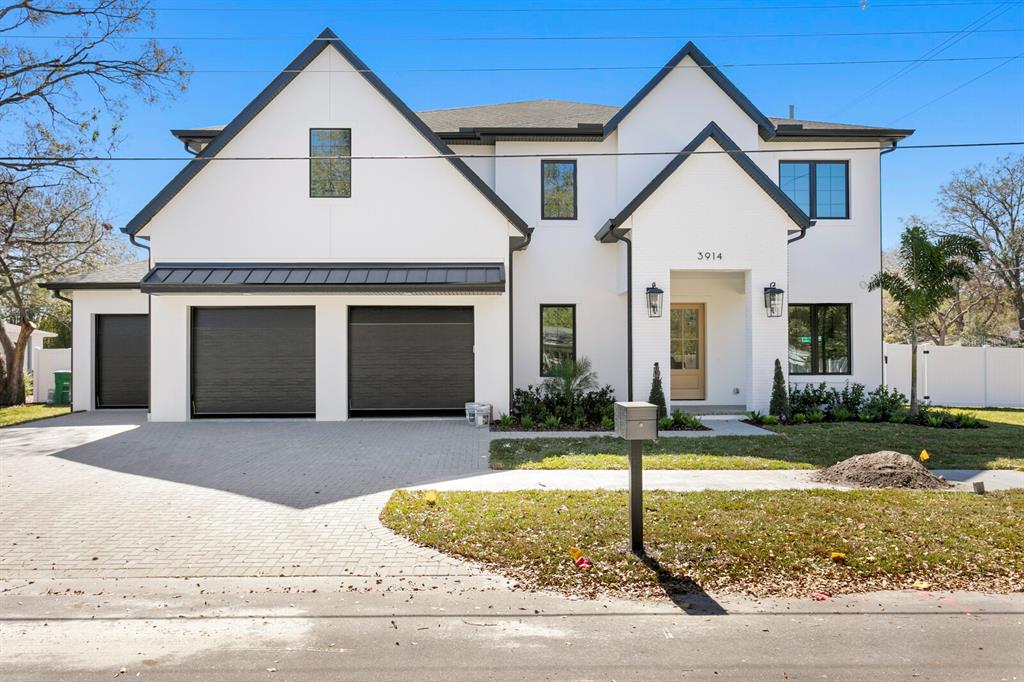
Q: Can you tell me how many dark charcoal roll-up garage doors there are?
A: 3